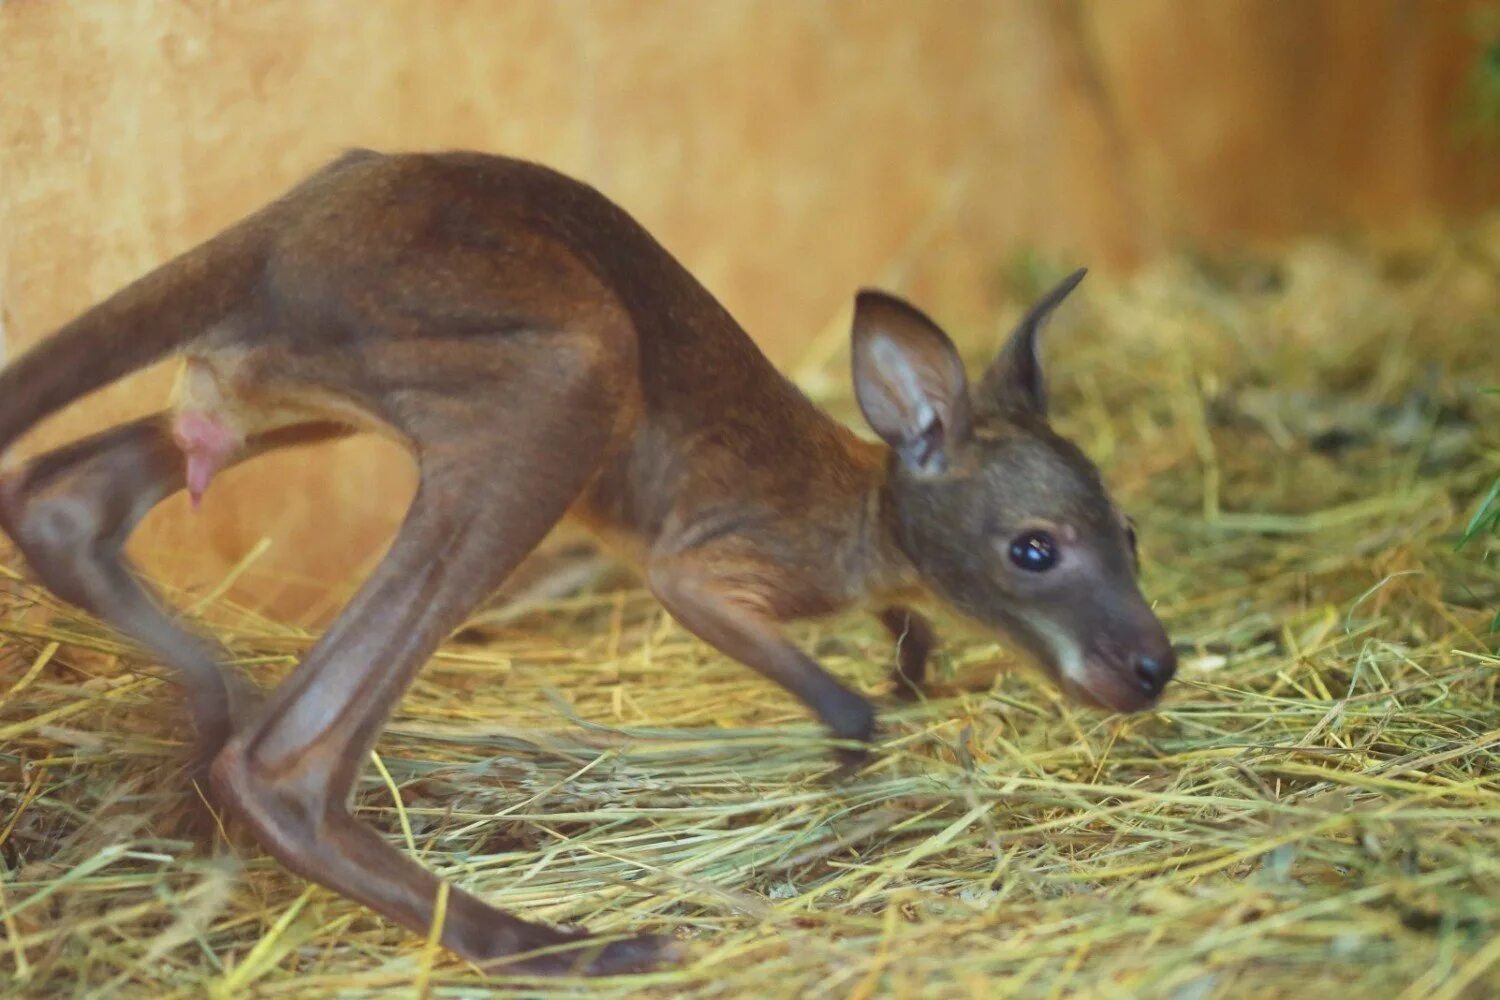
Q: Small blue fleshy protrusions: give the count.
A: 0